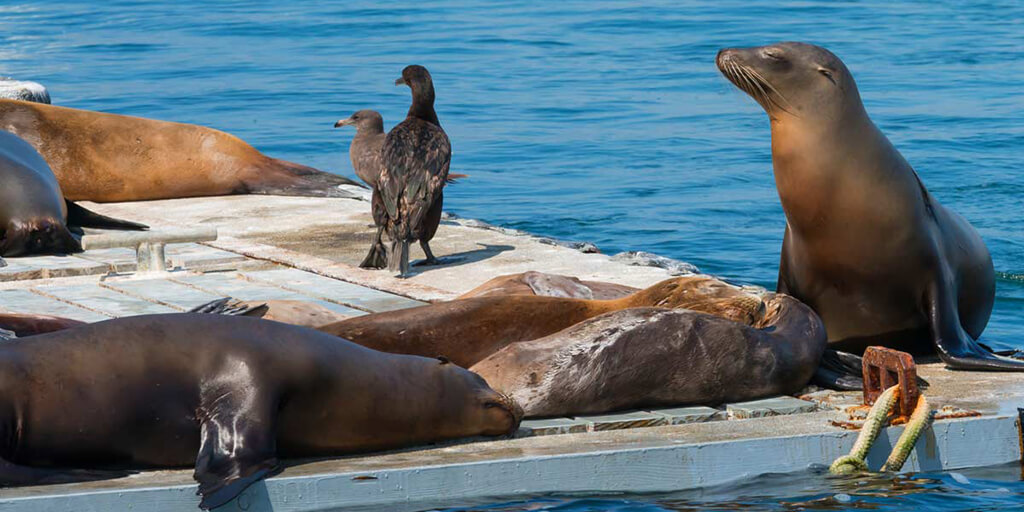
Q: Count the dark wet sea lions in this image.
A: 3